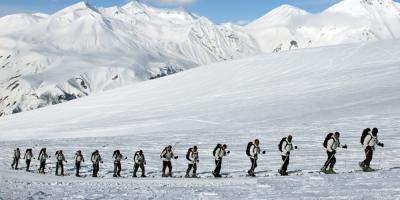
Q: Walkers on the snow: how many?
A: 15